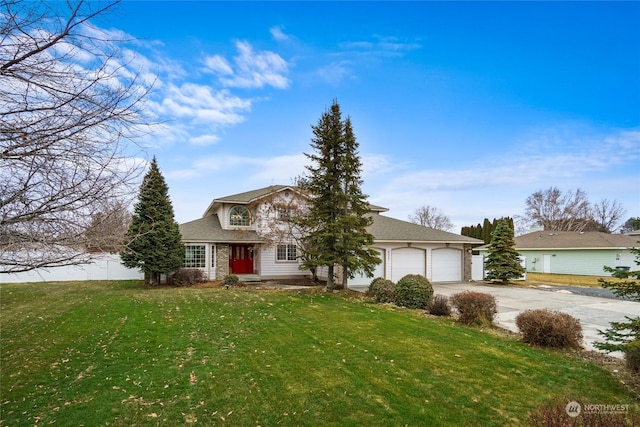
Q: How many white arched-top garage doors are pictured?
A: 3